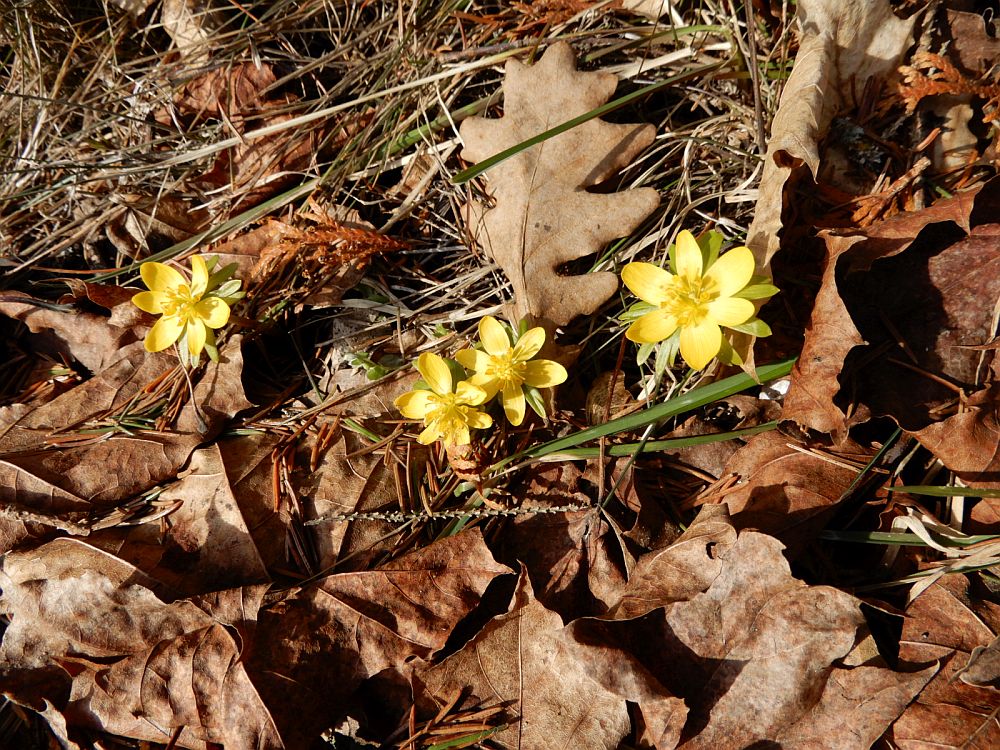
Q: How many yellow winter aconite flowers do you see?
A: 4